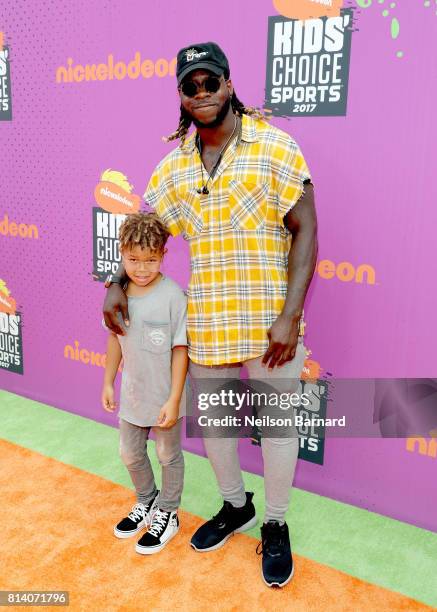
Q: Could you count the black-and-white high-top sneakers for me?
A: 2